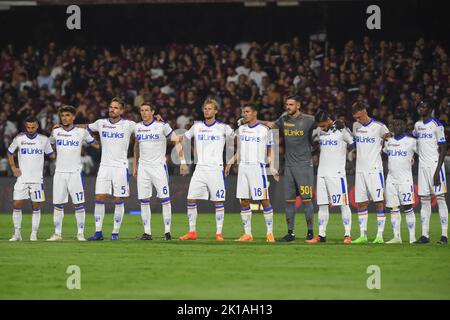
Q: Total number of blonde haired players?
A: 1